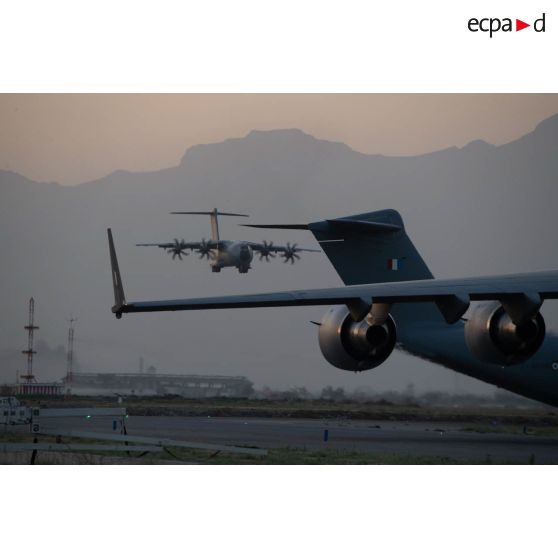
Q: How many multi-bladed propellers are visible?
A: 4